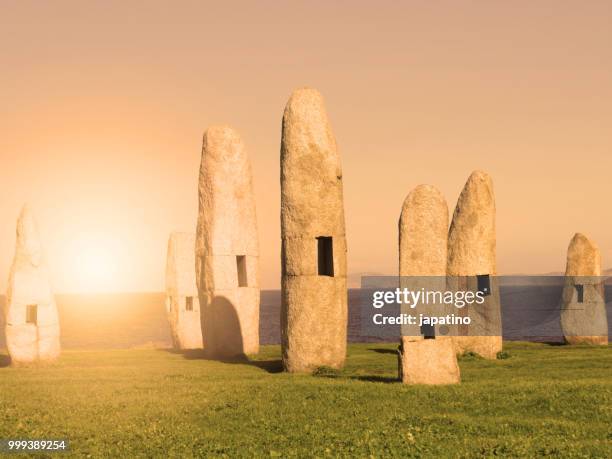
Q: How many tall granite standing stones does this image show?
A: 7